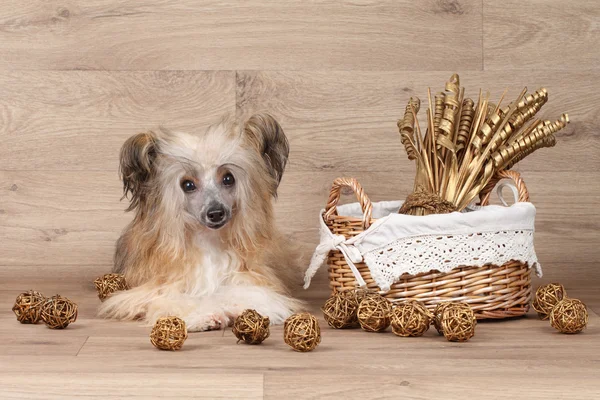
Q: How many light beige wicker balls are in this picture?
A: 14